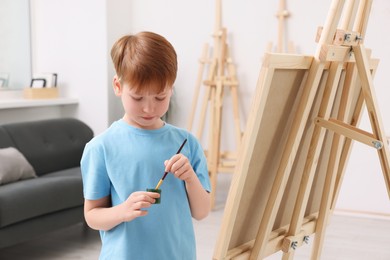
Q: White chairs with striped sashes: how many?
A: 0